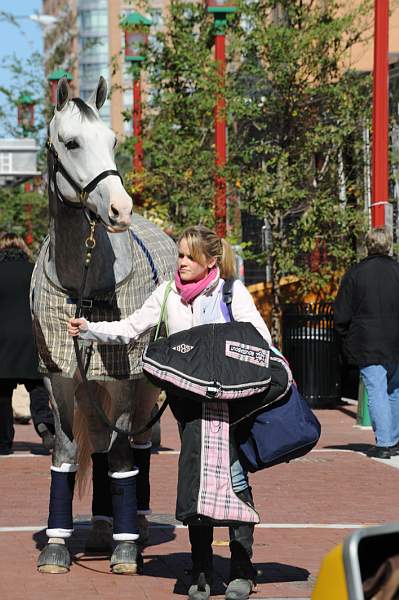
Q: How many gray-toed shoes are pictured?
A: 2